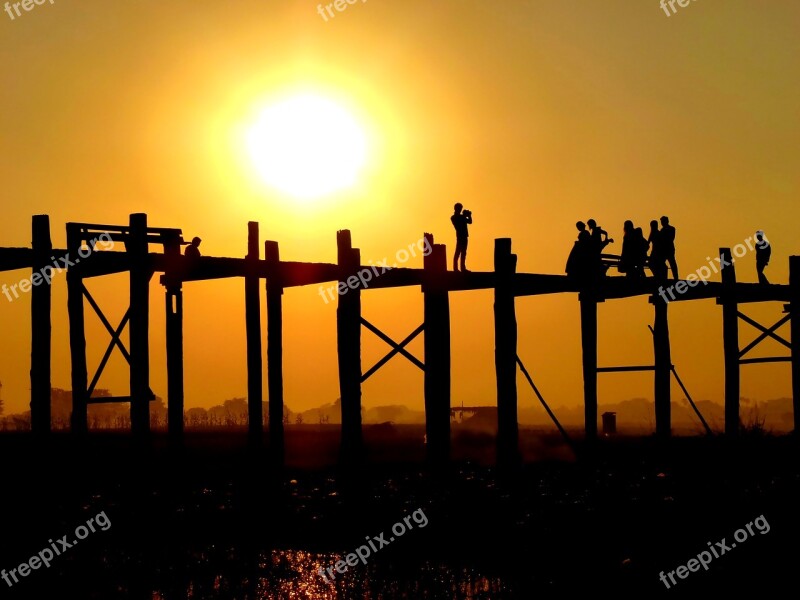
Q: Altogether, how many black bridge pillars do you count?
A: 13